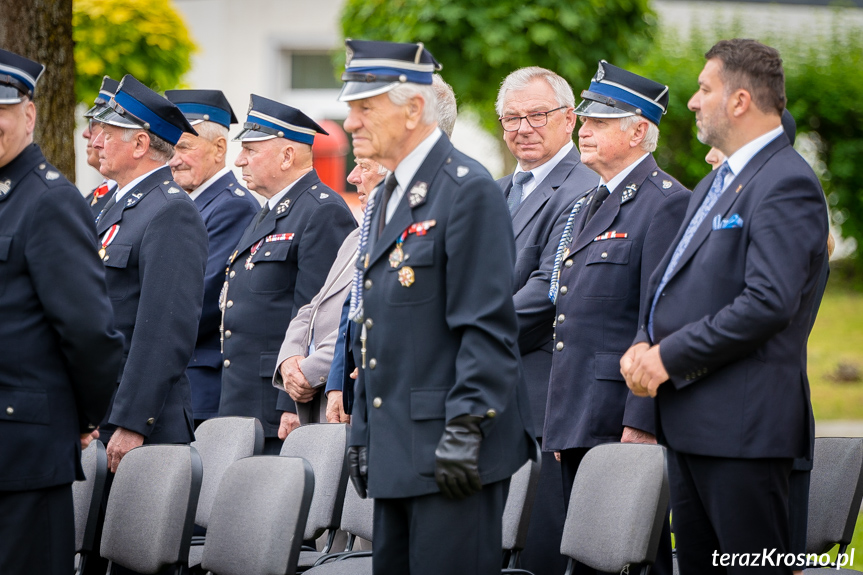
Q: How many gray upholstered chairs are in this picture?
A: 9